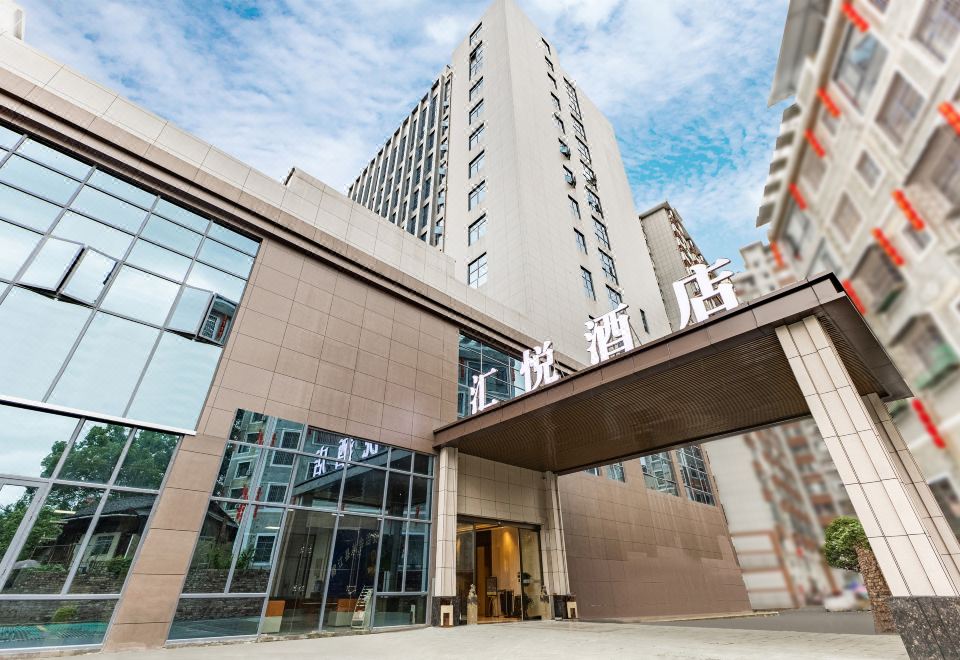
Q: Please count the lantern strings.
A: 10